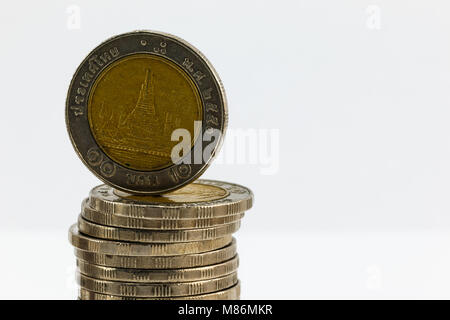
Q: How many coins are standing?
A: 1